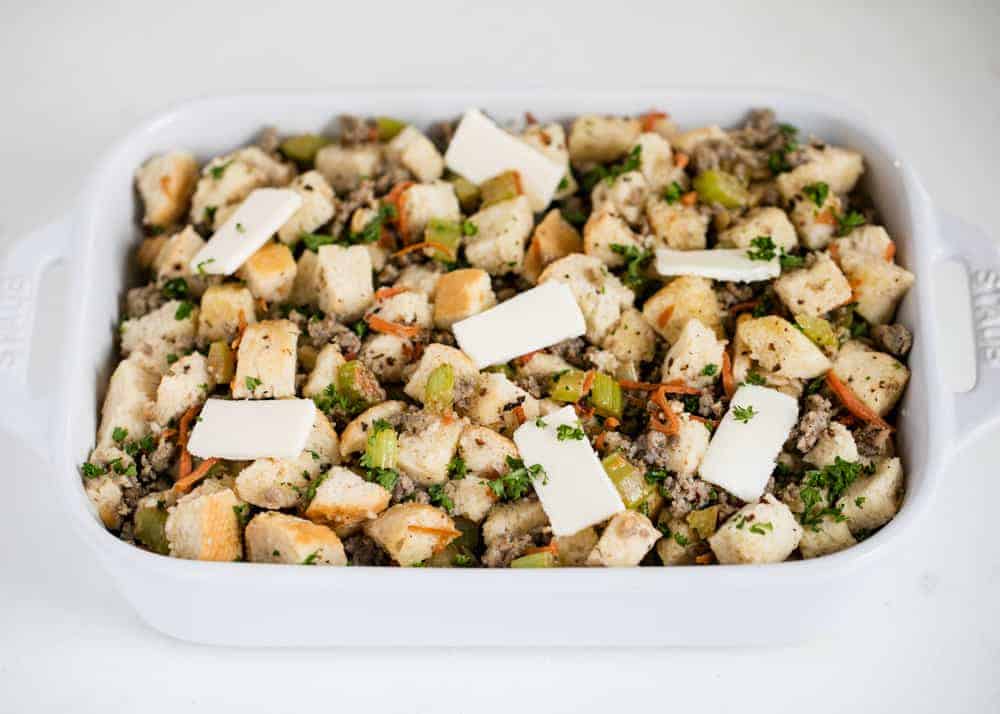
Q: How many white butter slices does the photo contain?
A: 7